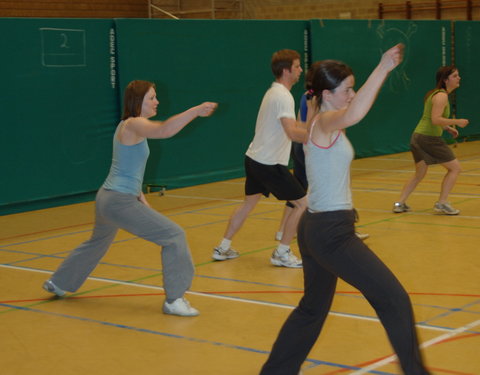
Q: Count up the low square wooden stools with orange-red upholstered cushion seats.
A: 0